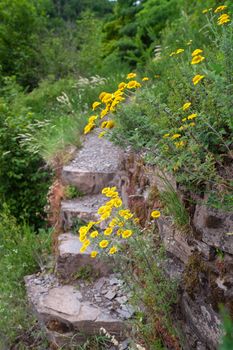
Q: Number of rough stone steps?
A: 4